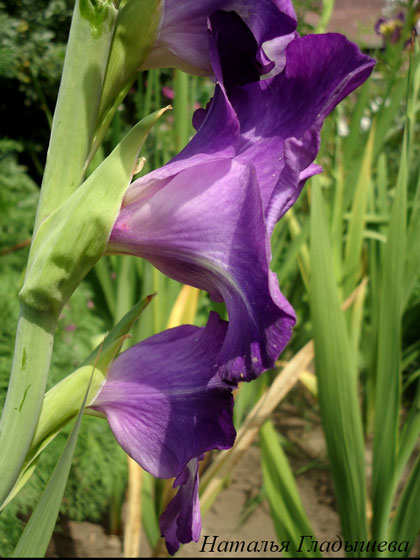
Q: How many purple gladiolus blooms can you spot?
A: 3